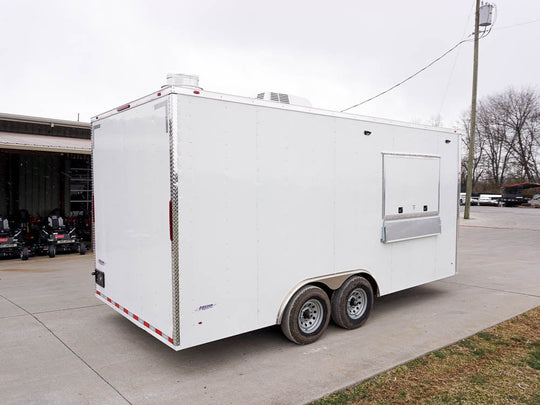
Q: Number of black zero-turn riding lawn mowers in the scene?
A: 2